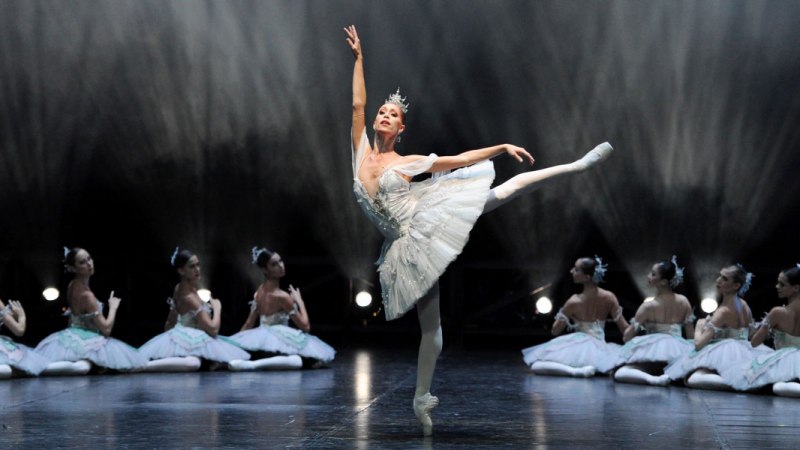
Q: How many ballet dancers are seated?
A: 8